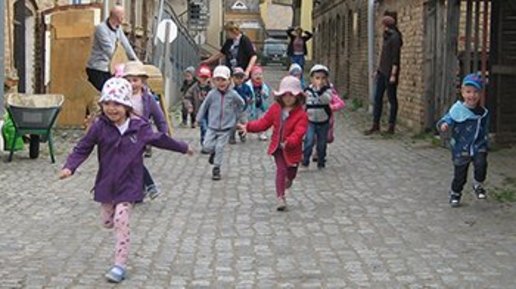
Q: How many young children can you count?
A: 12